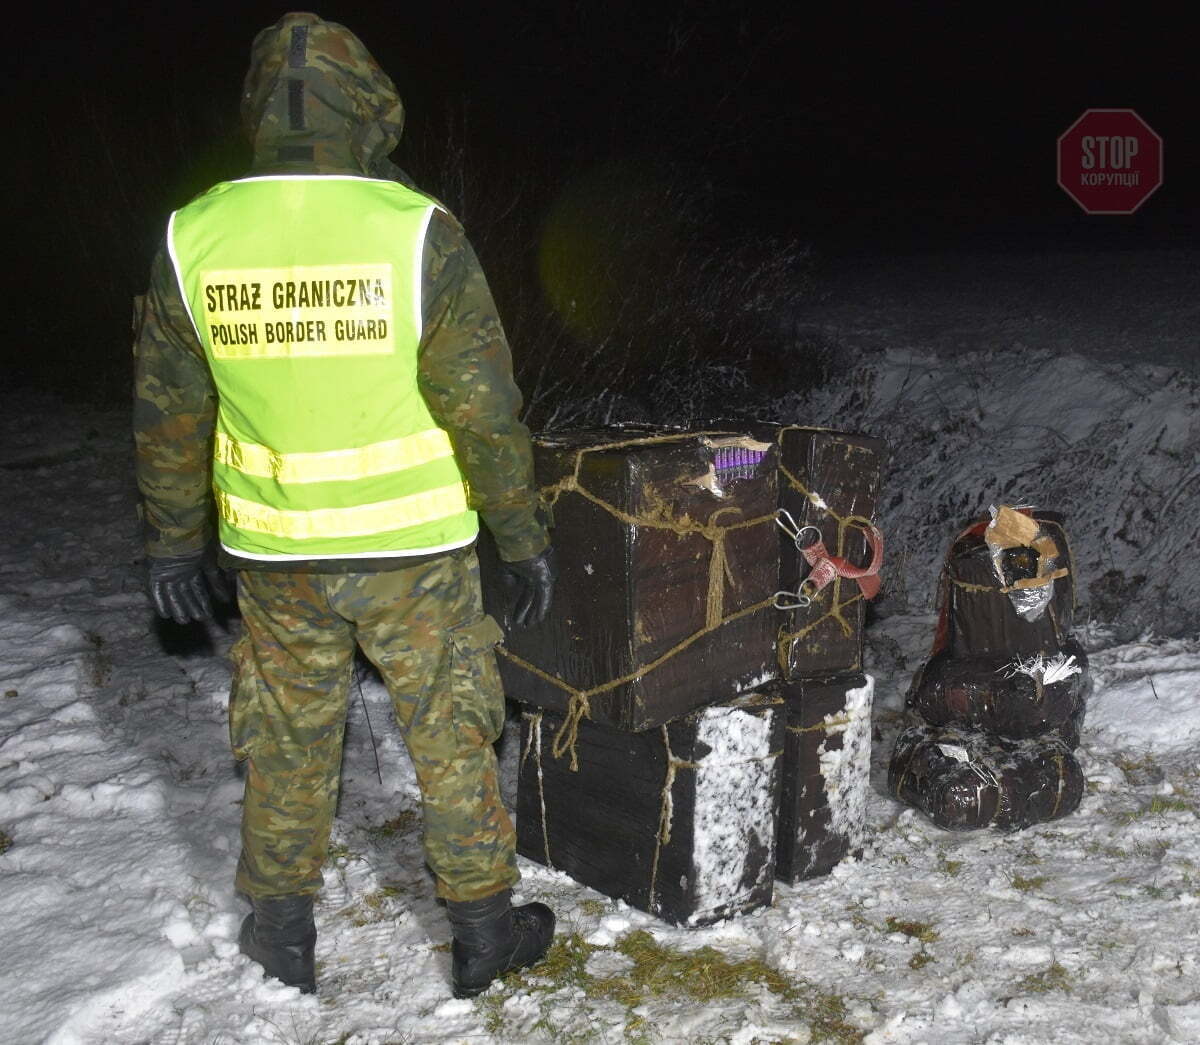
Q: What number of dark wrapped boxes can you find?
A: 4